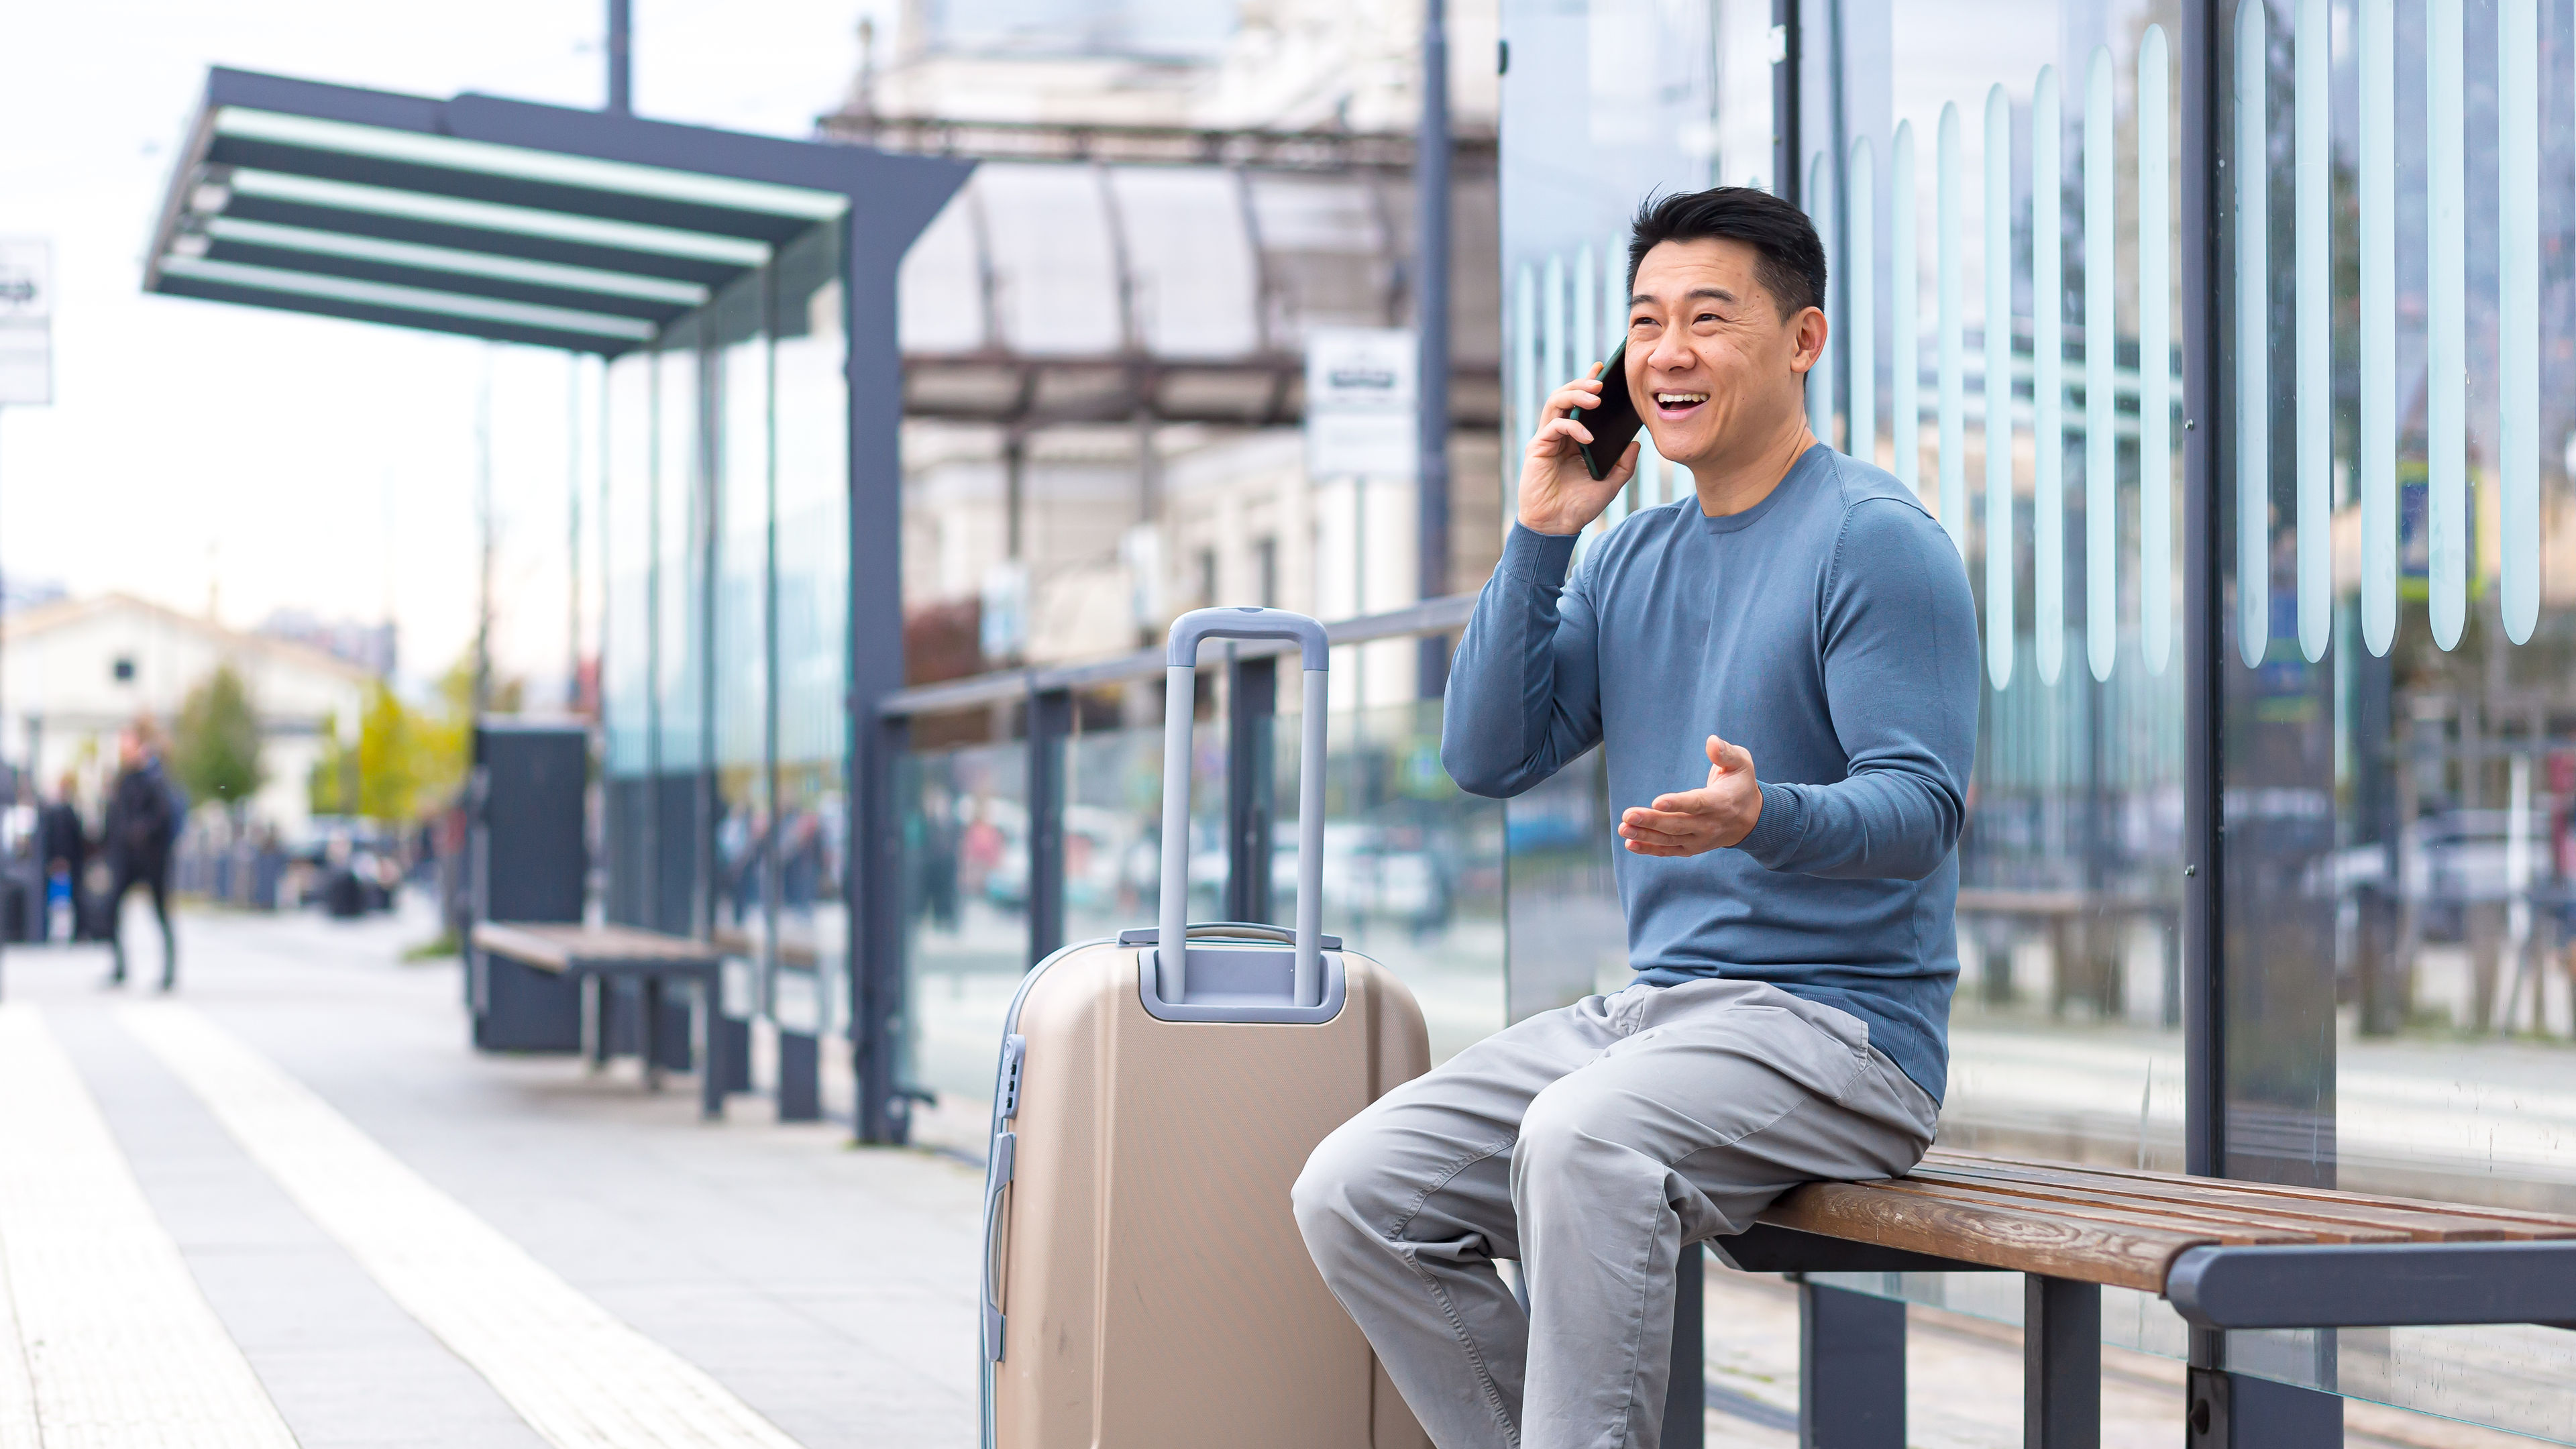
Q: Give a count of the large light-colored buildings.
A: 2